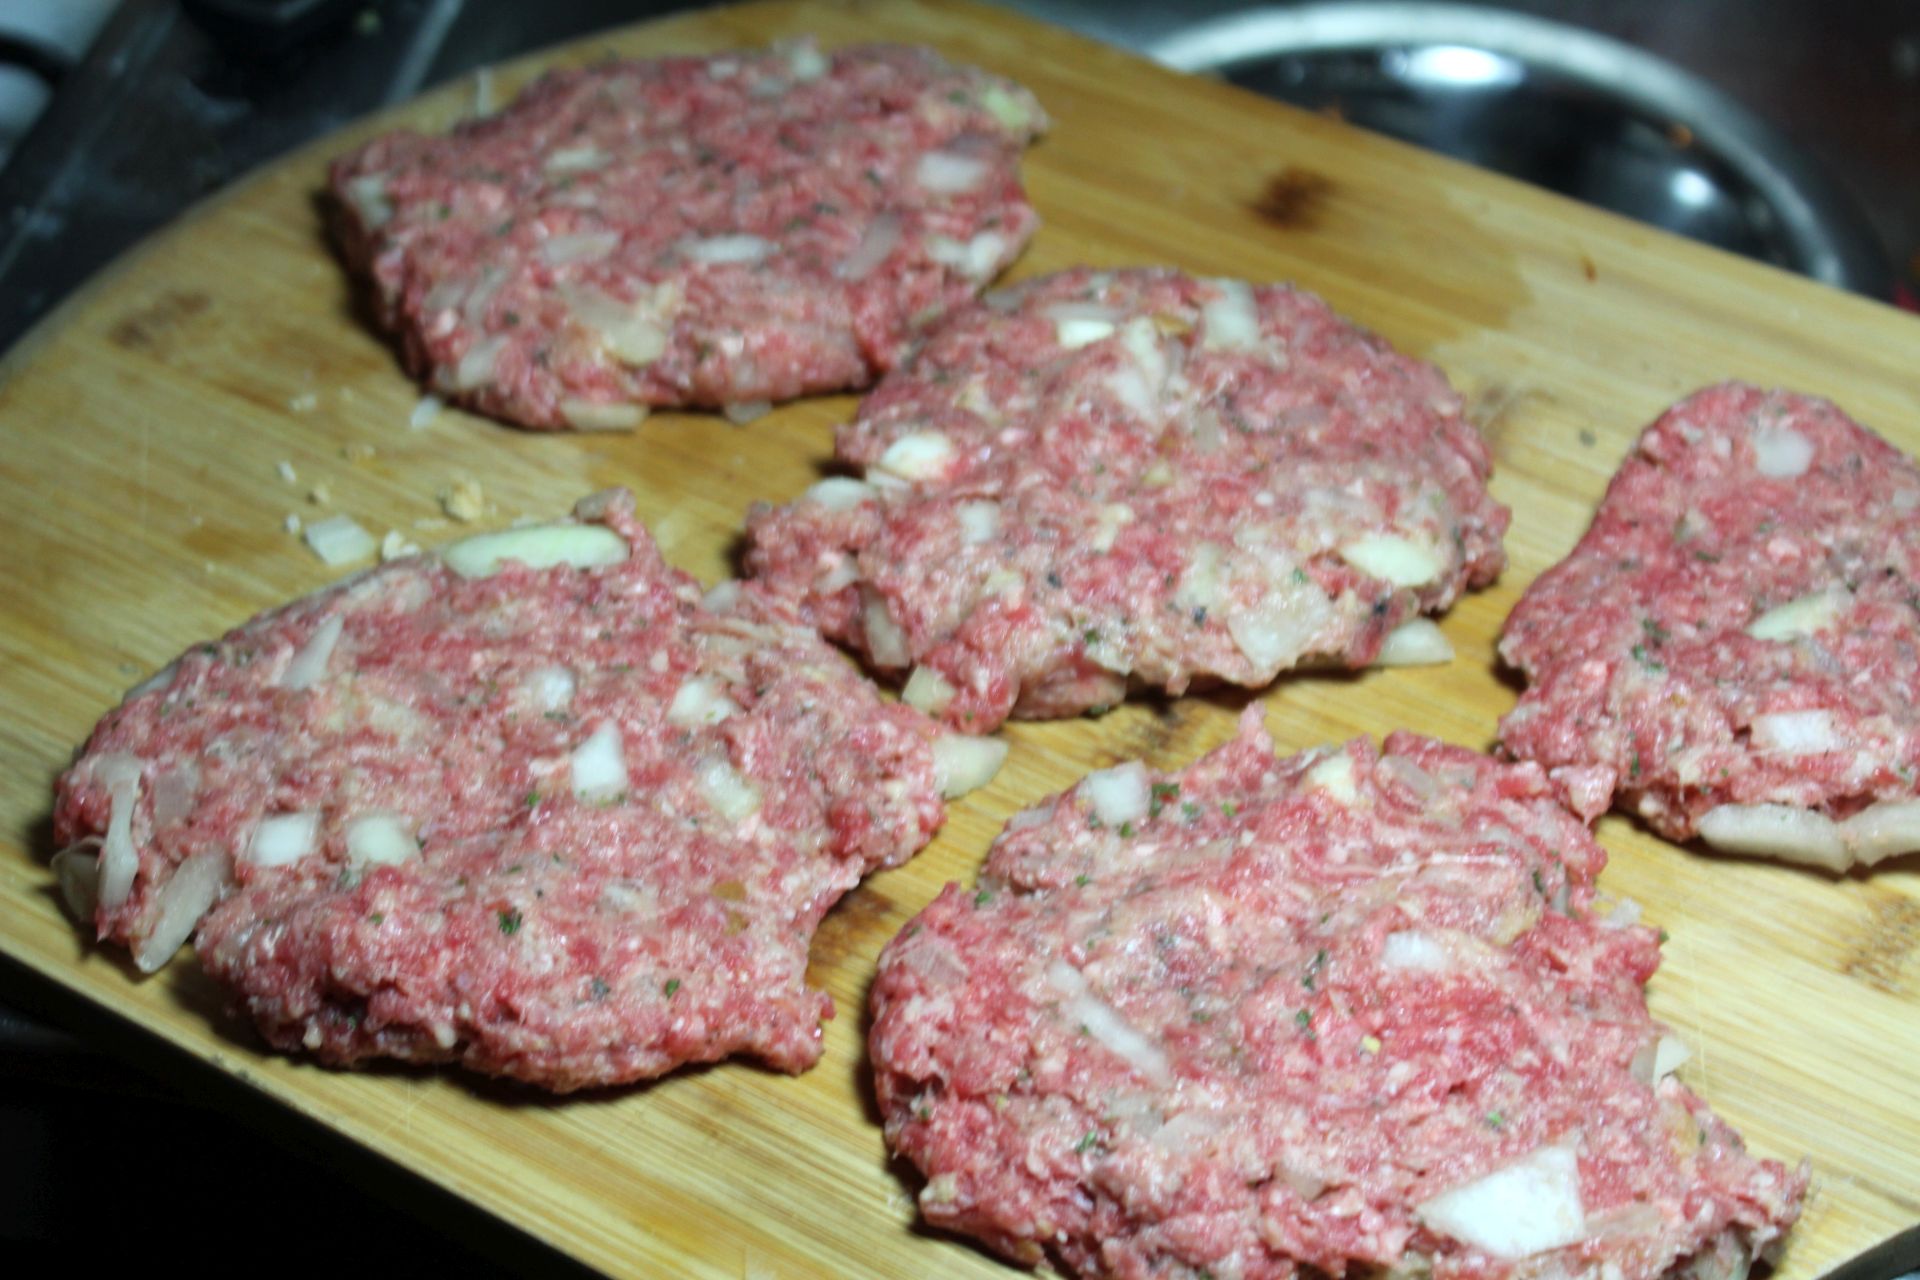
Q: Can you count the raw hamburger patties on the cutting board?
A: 5